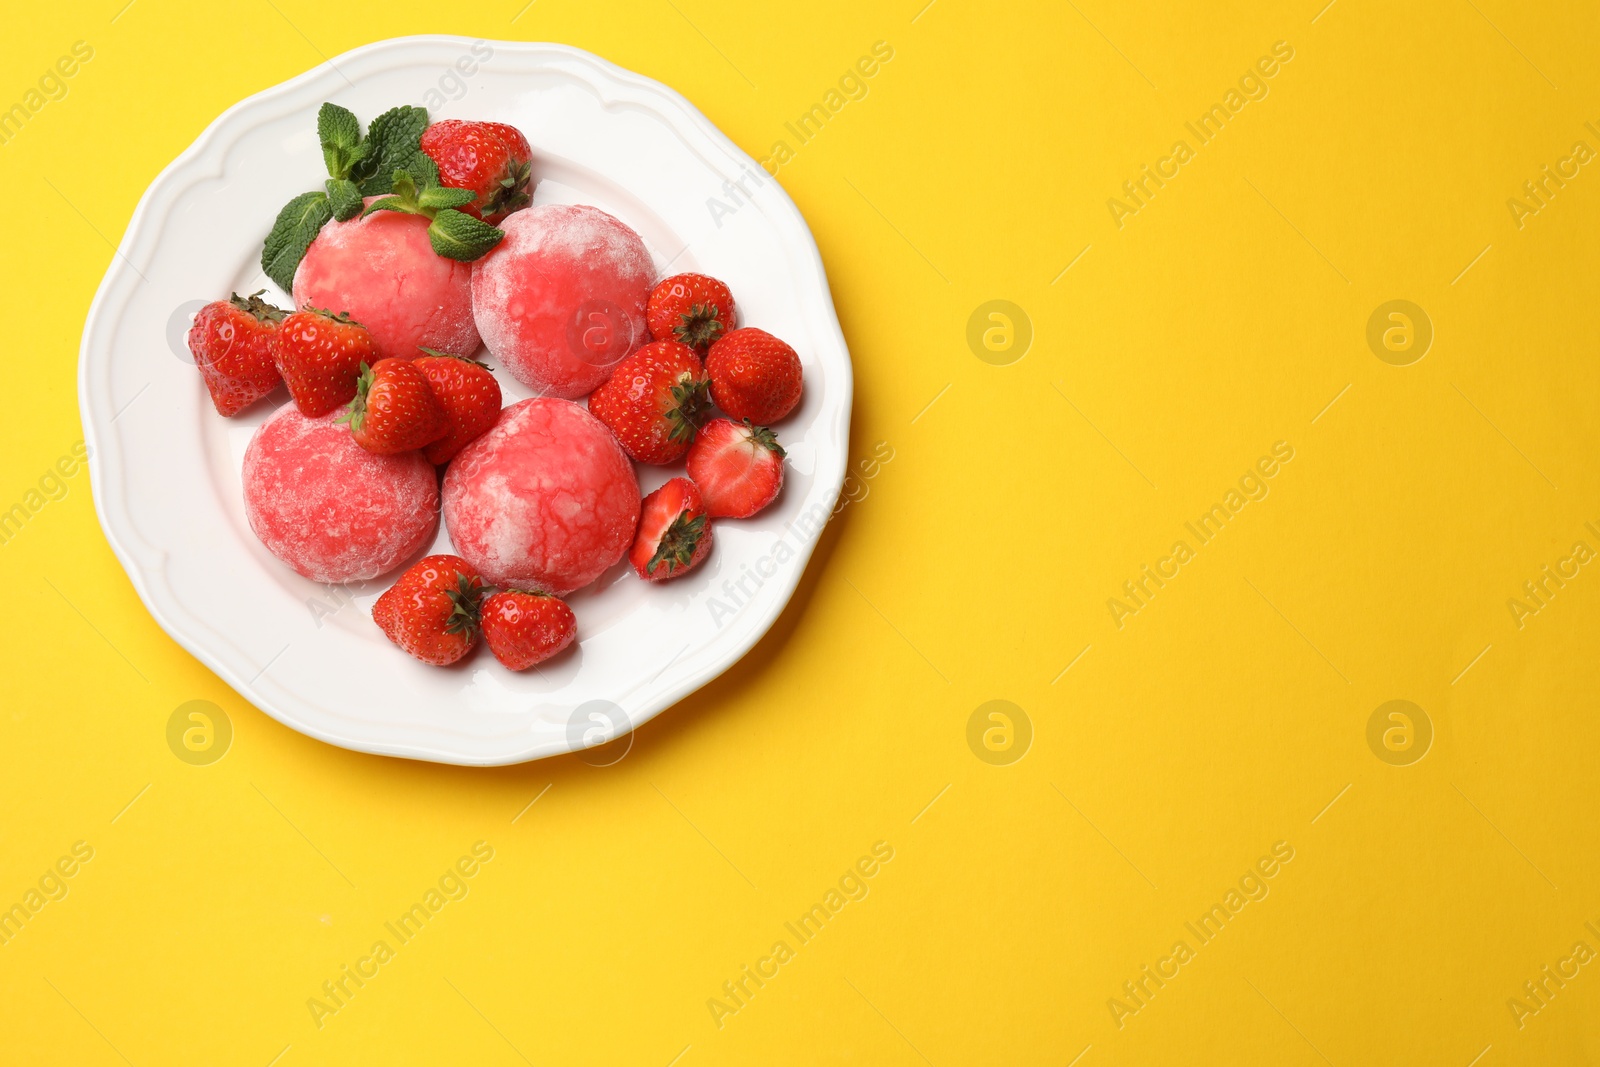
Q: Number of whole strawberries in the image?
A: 10